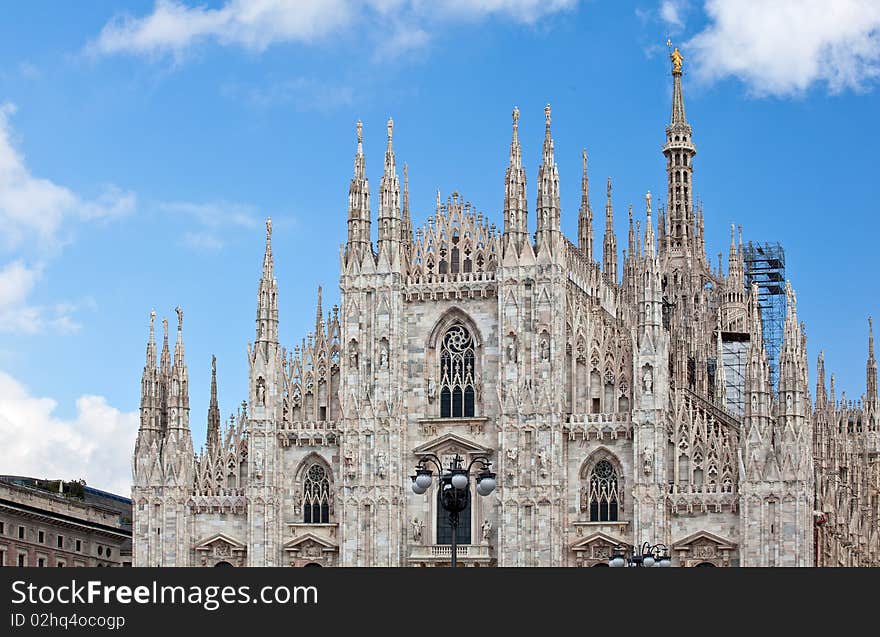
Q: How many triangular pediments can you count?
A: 5